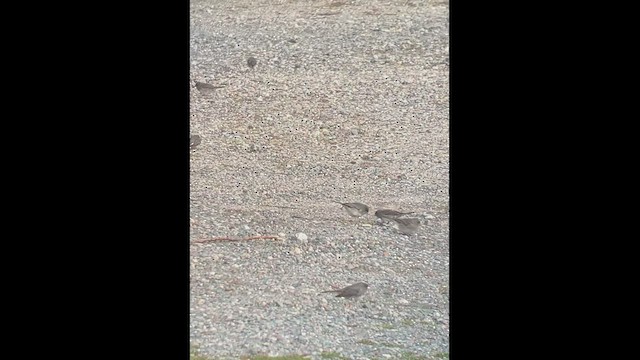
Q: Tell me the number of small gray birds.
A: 7